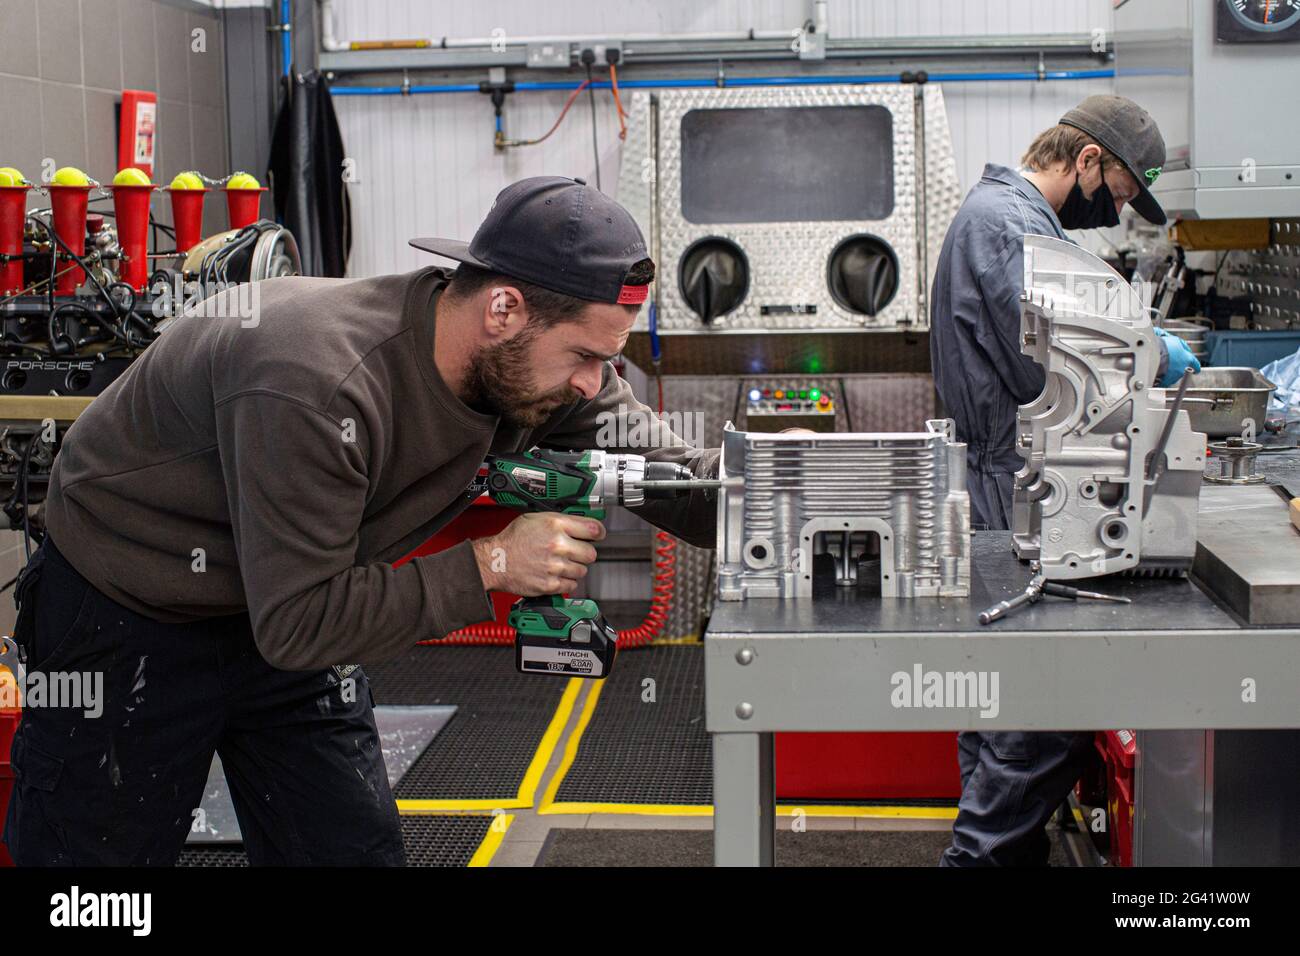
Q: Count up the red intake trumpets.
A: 5